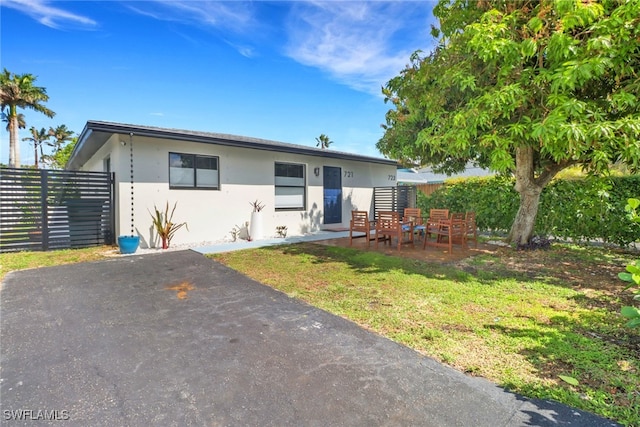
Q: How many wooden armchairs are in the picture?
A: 6